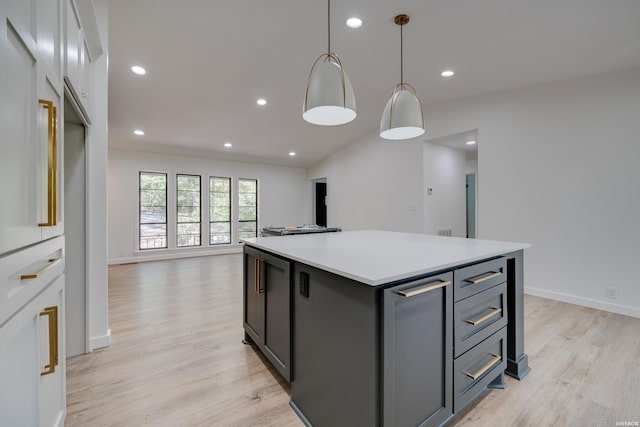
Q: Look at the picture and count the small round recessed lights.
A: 8